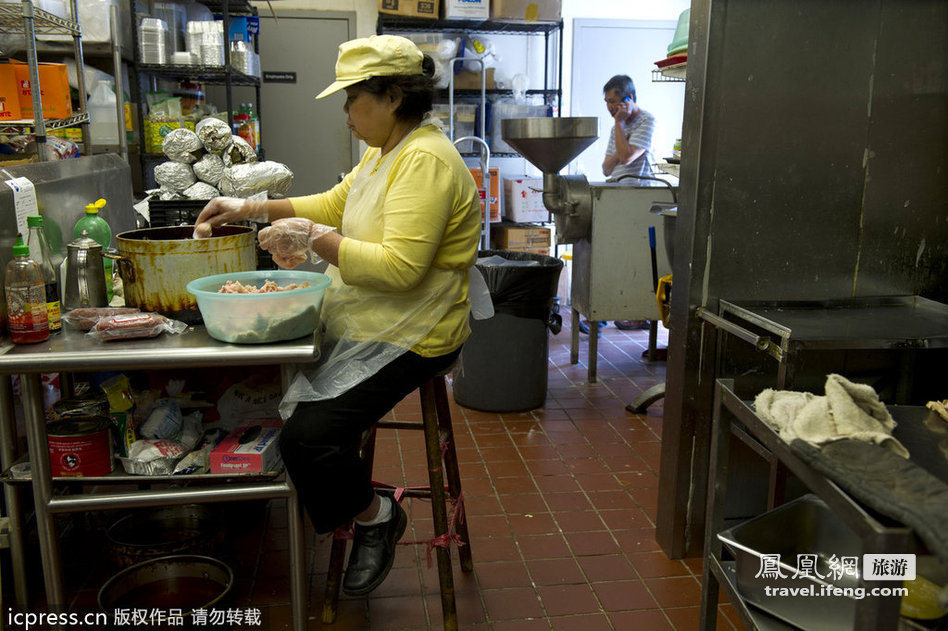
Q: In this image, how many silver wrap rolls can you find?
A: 7